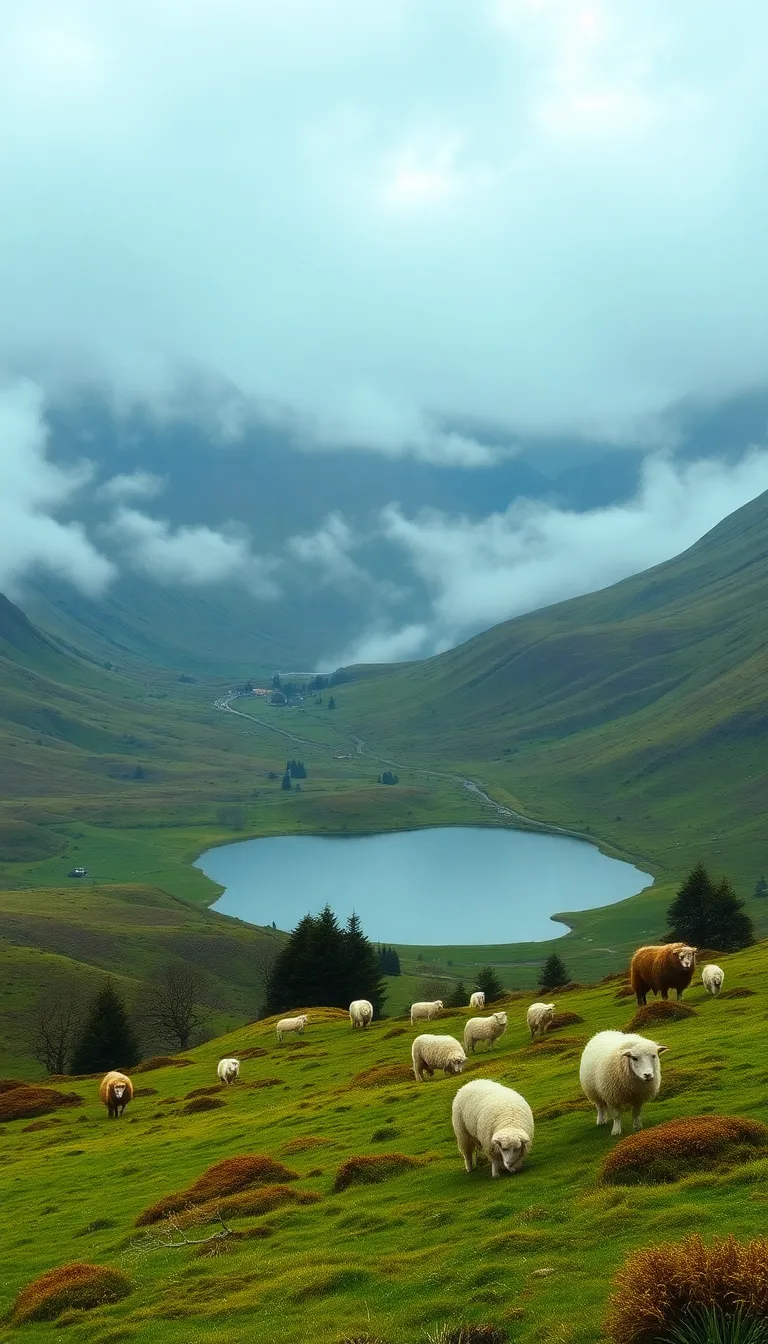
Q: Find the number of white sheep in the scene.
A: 11